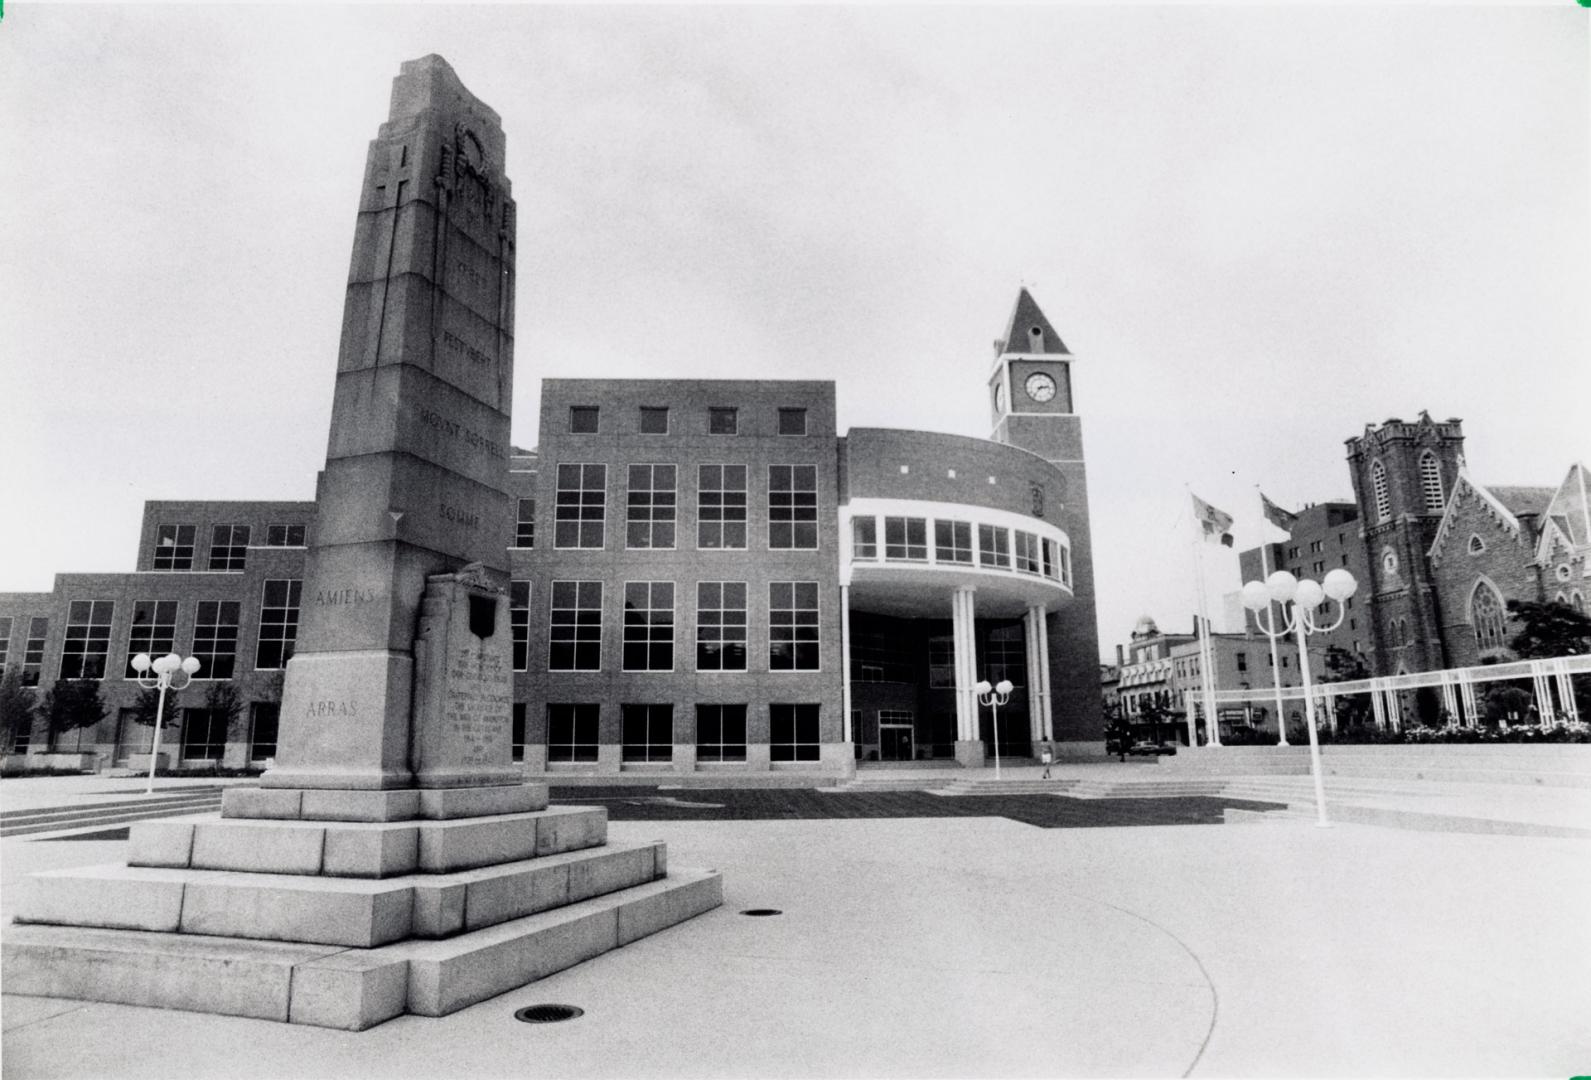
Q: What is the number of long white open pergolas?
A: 1